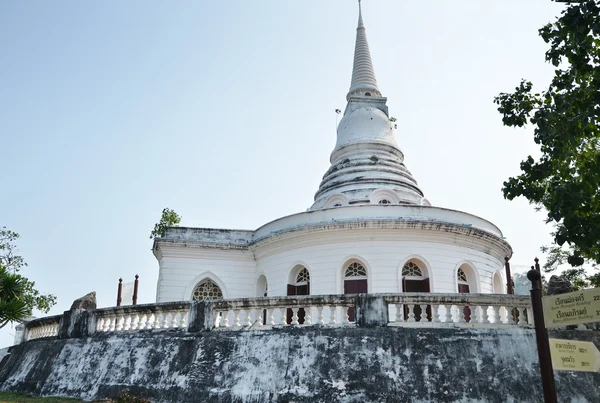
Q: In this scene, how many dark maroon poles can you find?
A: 5